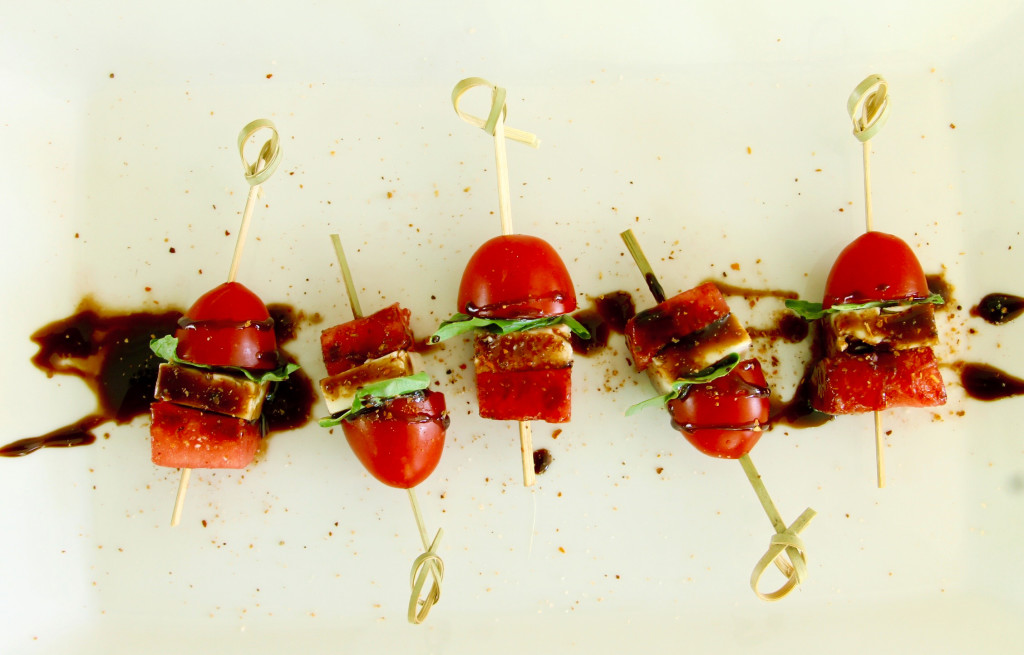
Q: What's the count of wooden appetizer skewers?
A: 5